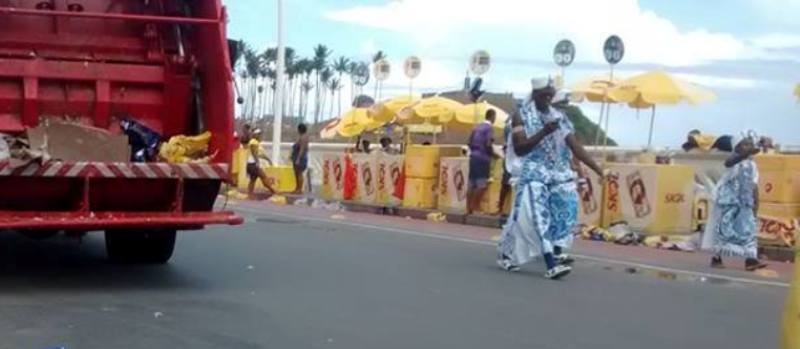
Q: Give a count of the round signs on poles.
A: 6